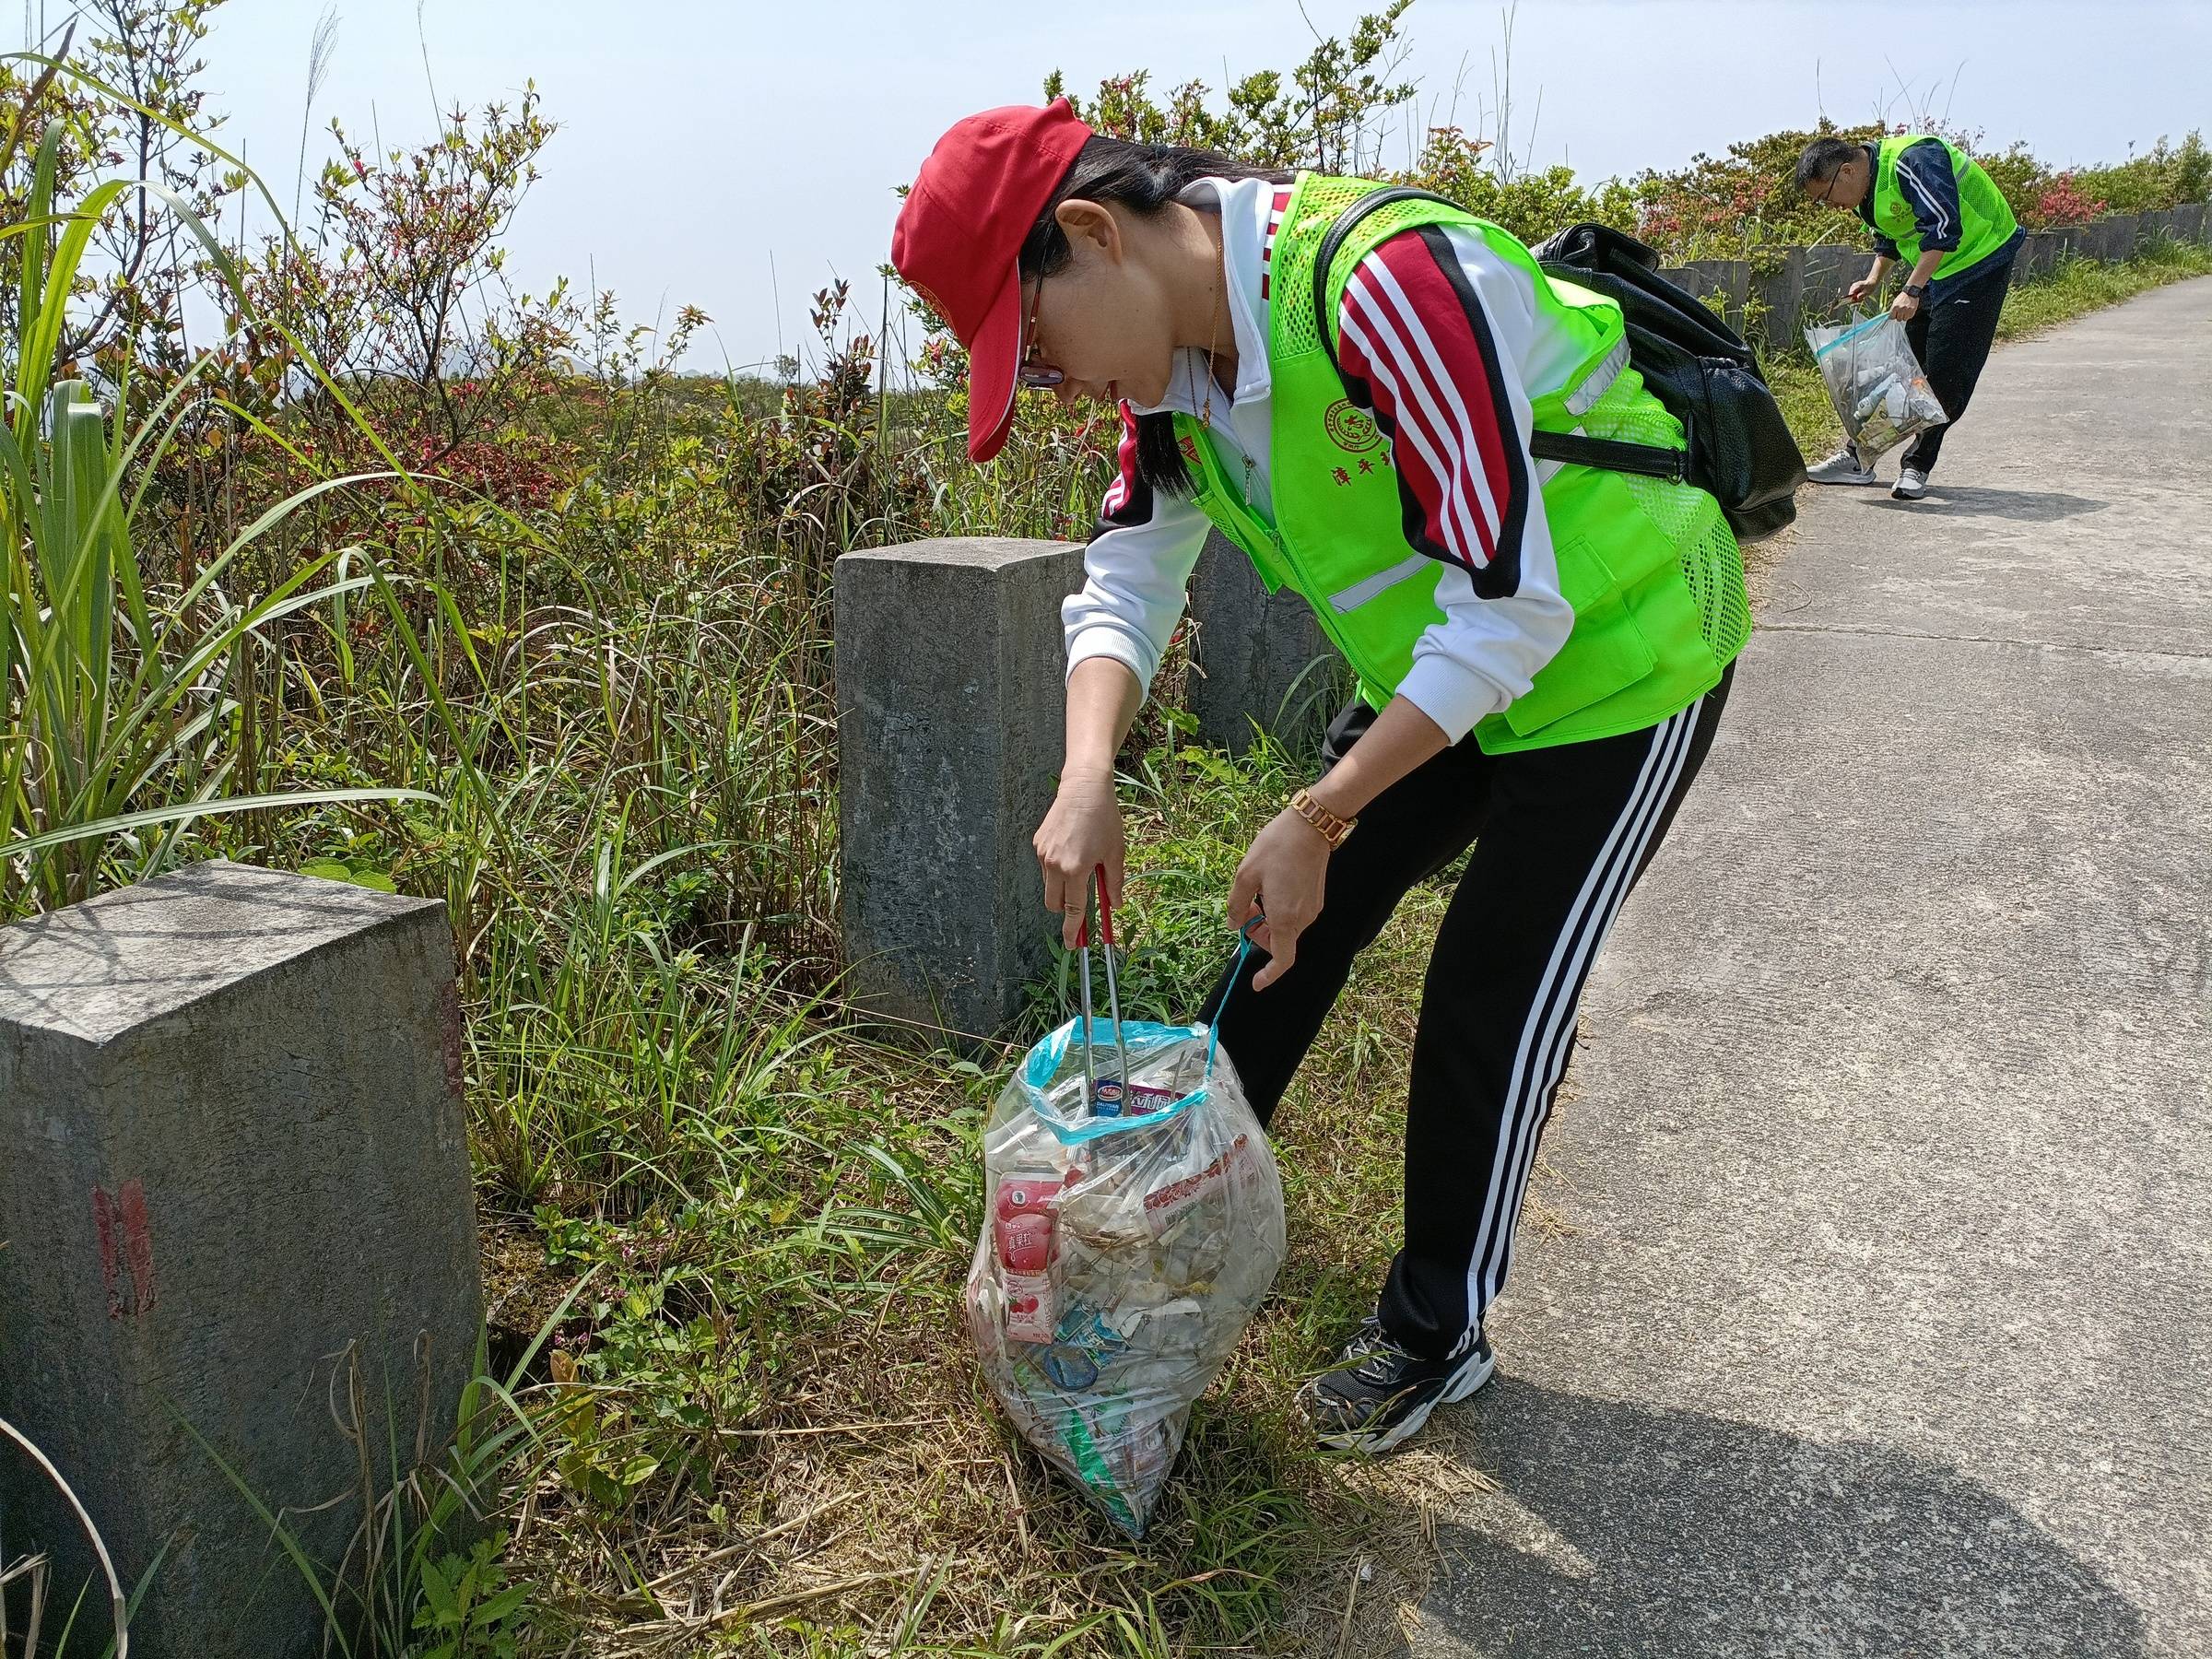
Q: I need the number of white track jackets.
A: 1